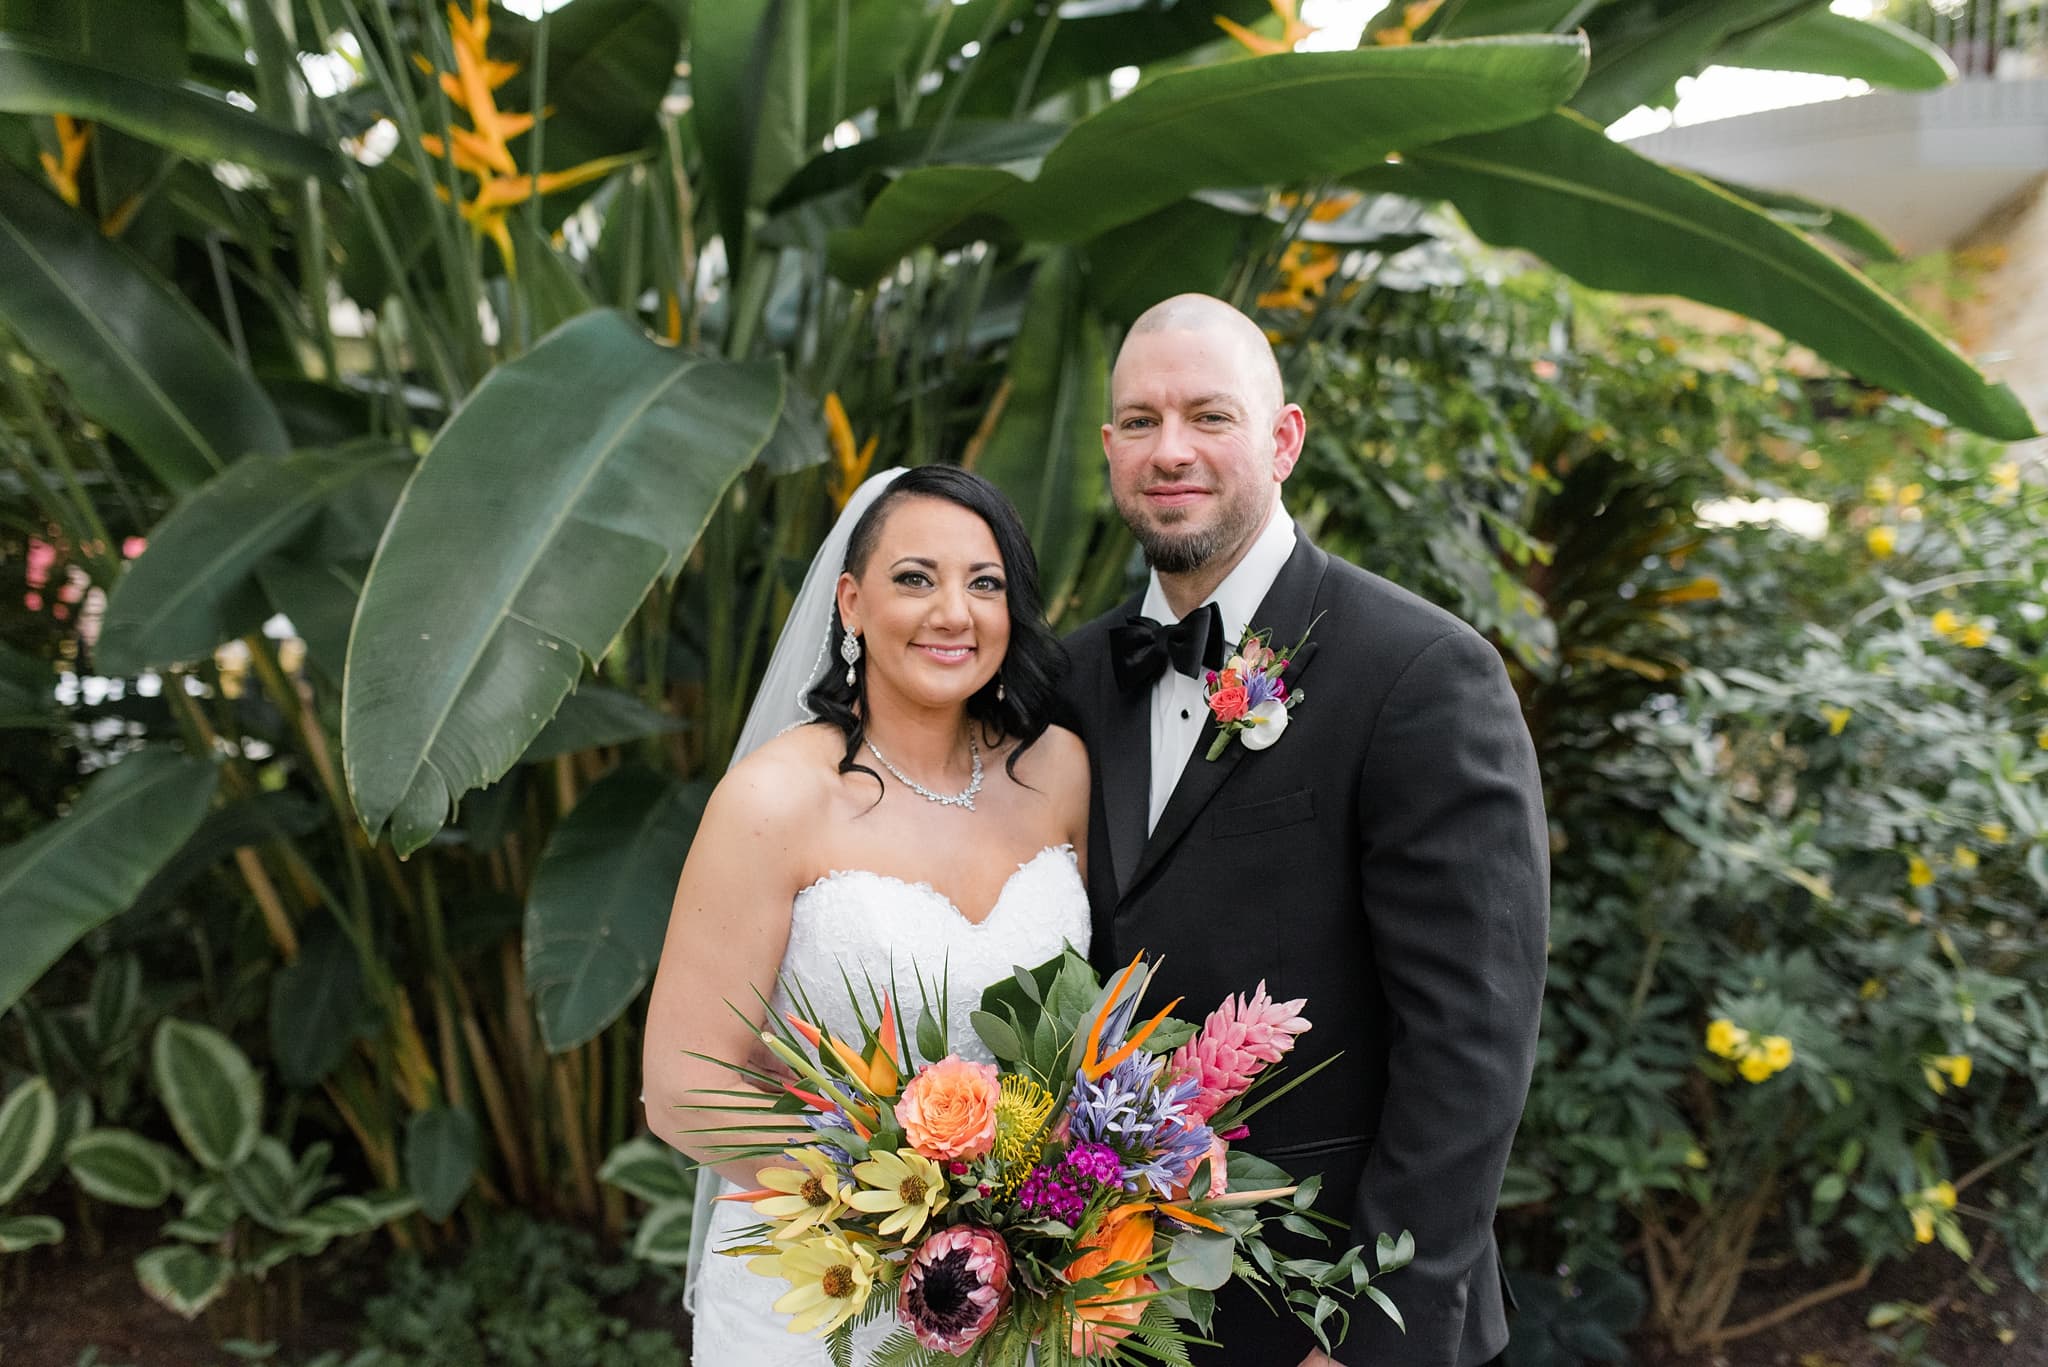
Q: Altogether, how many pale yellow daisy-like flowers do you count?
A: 3